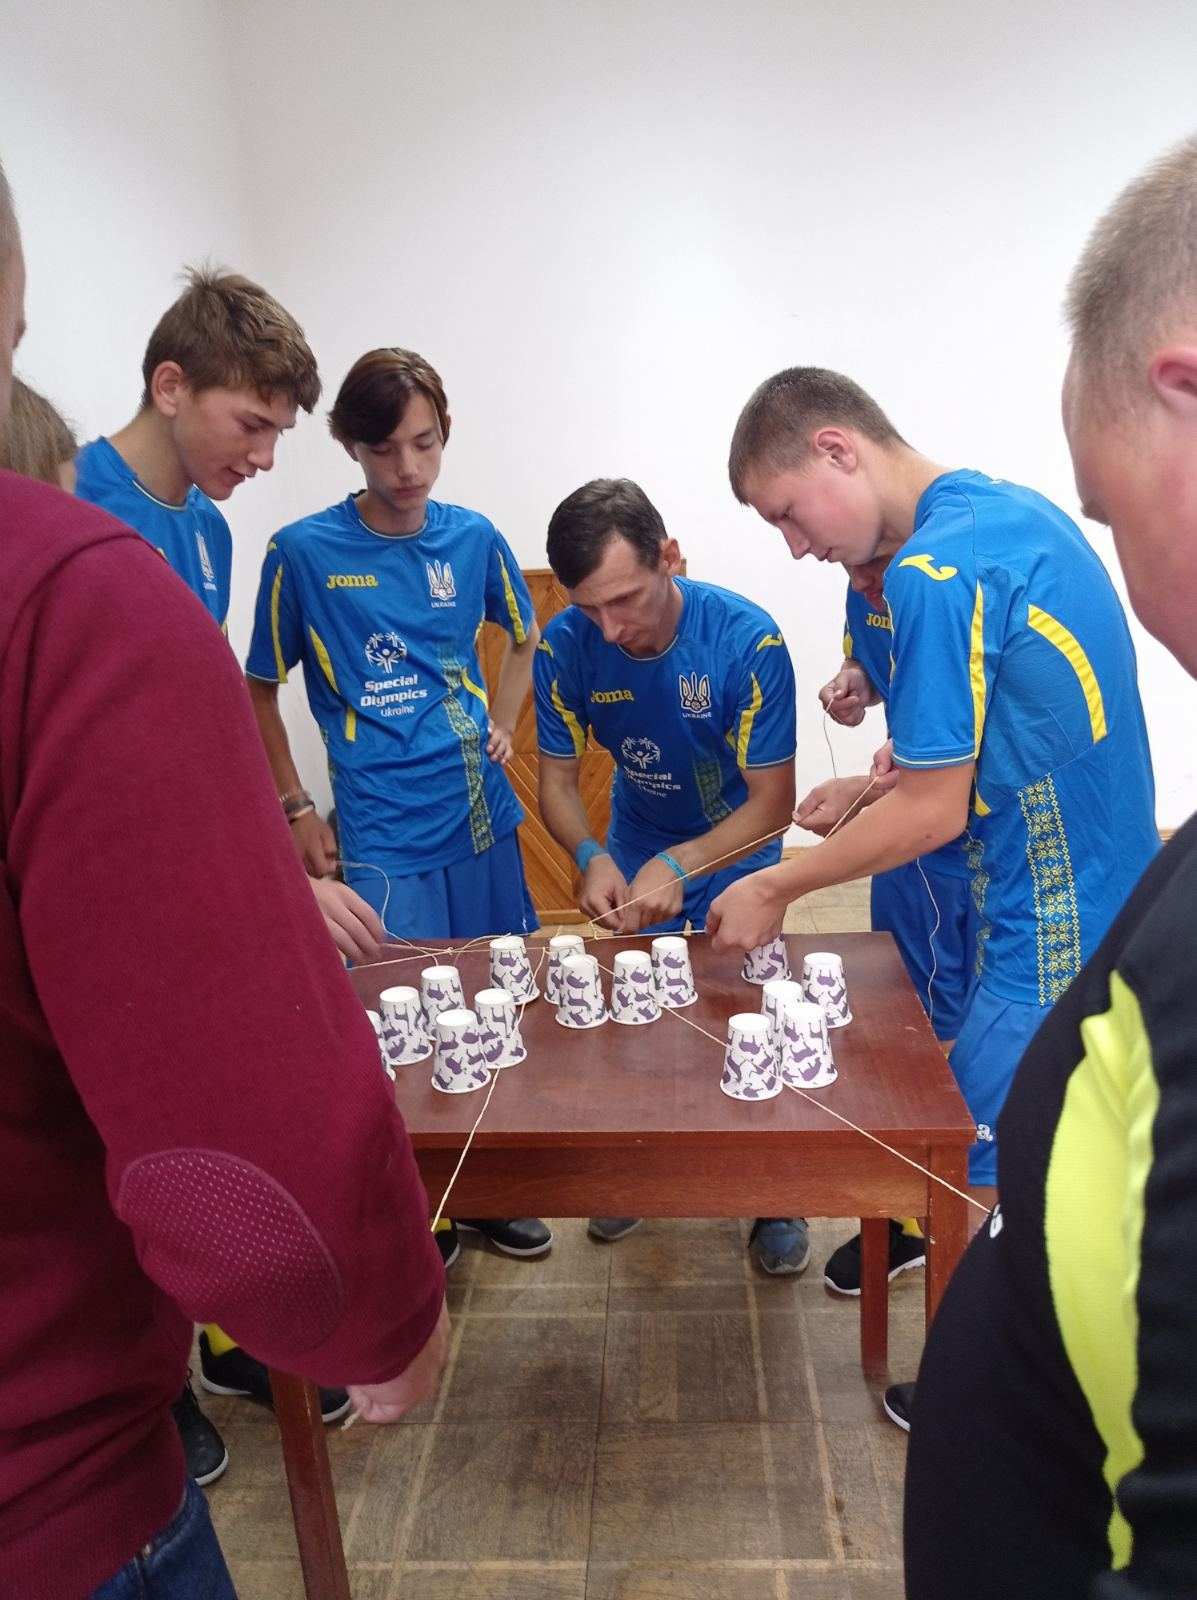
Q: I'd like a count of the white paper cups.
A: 15